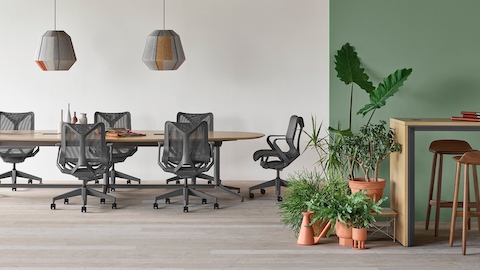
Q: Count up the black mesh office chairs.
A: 6